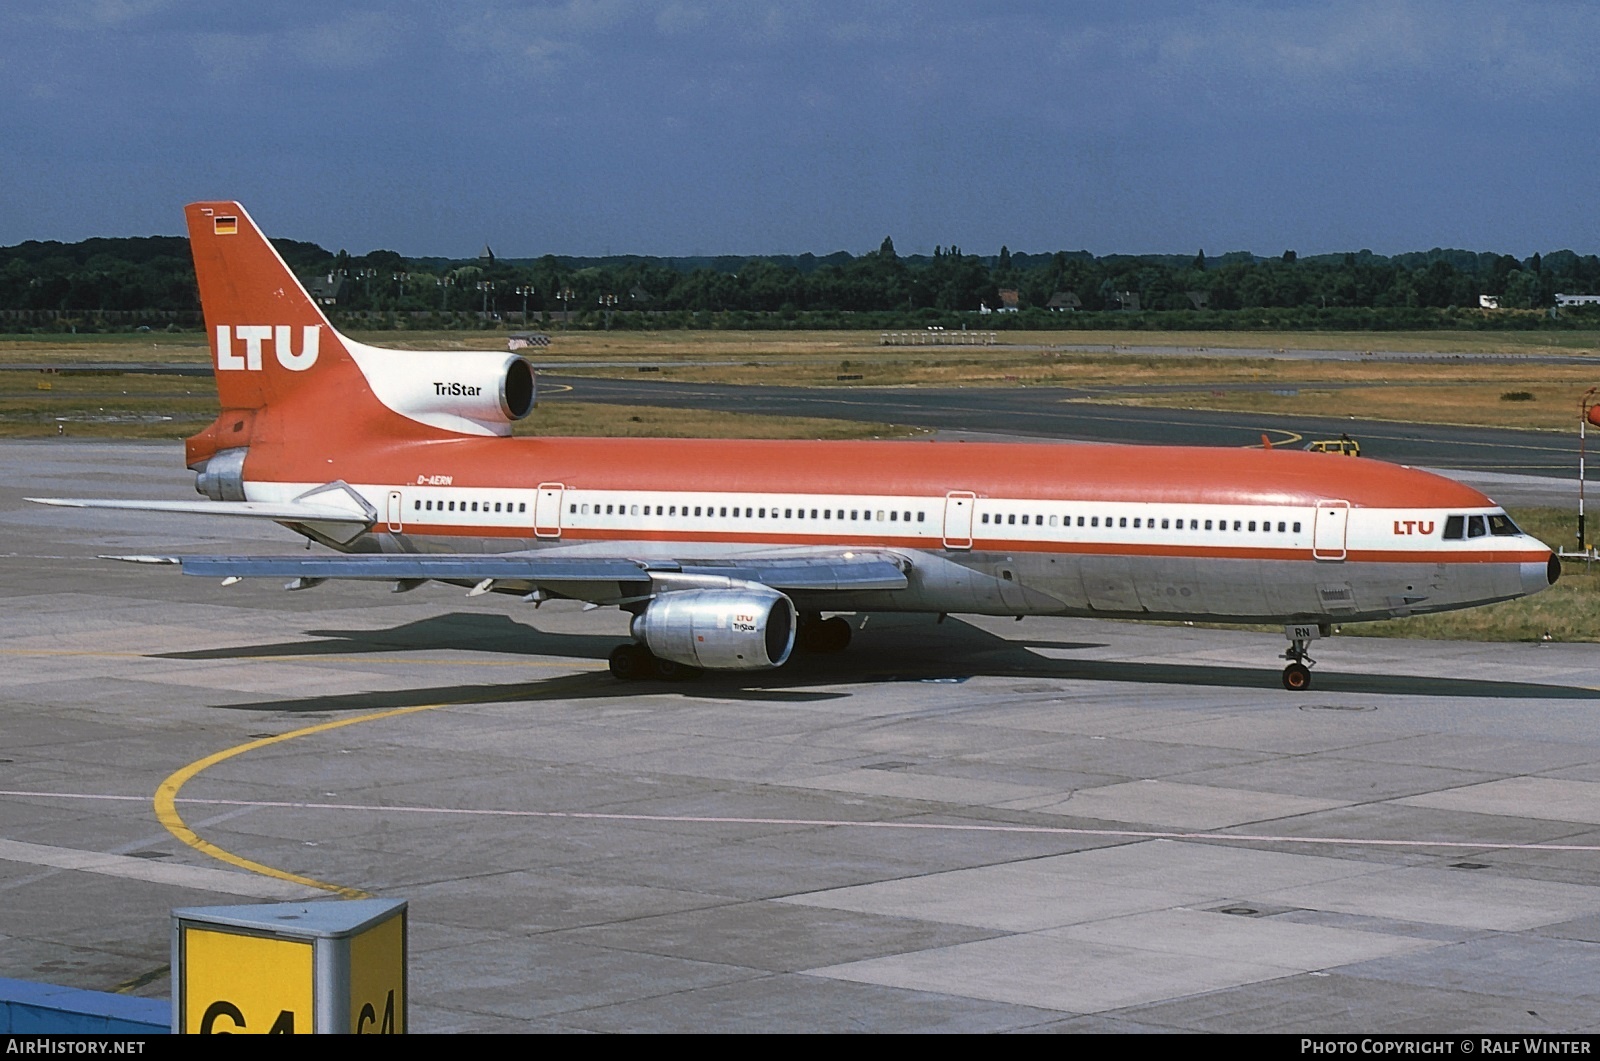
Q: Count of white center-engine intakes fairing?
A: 1